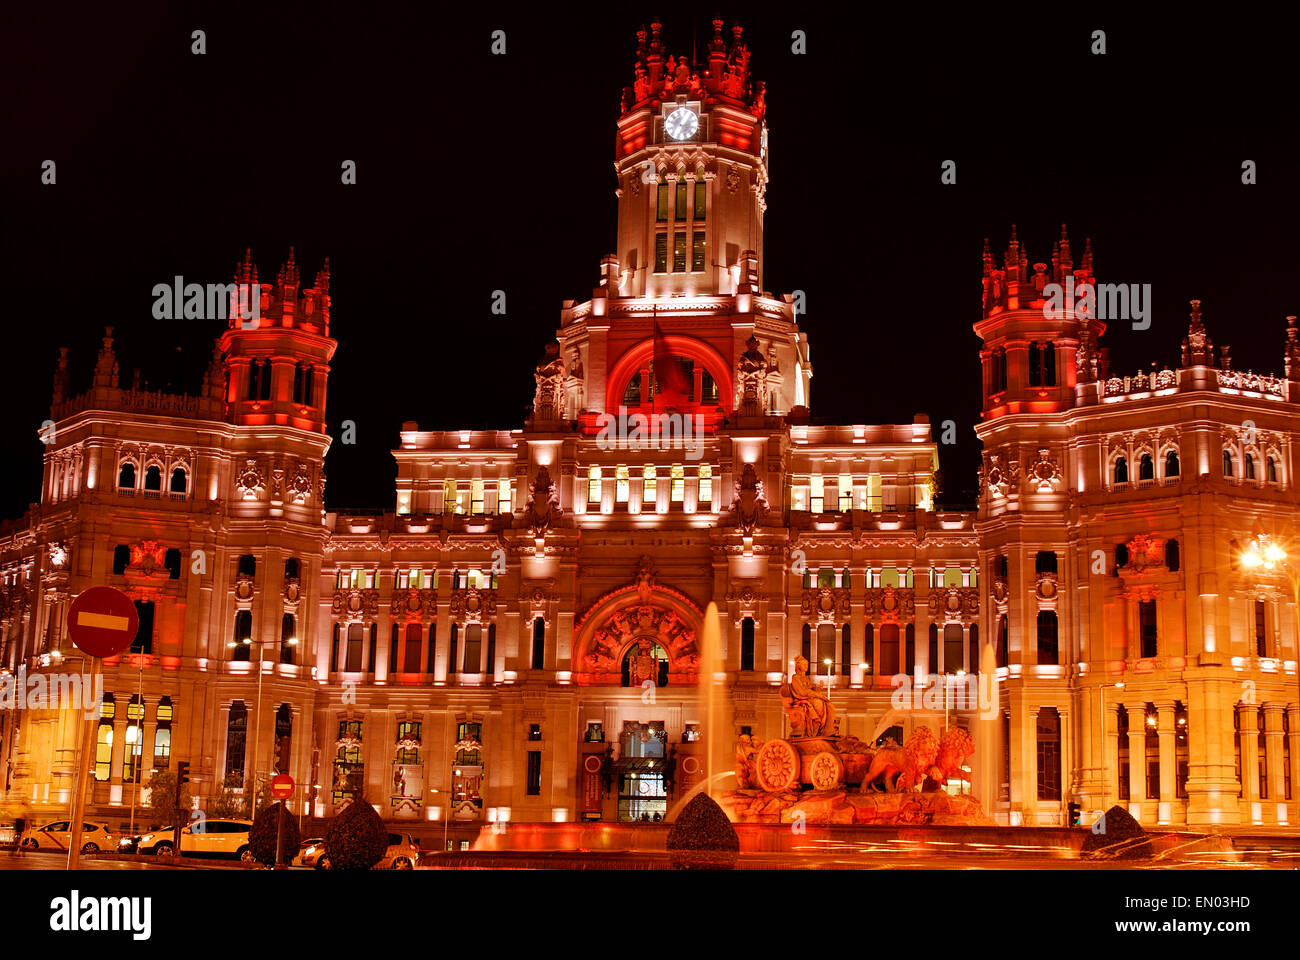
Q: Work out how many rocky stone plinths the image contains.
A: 1